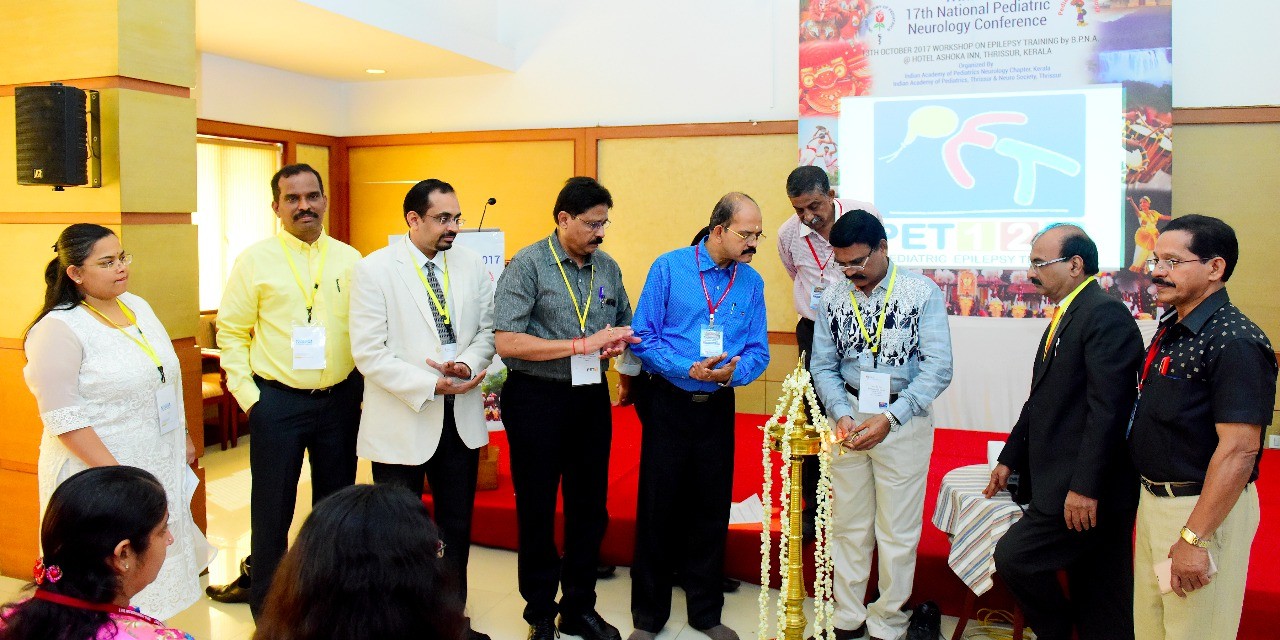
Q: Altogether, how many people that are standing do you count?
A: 9